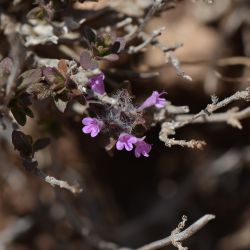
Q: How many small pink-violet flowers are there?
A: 5